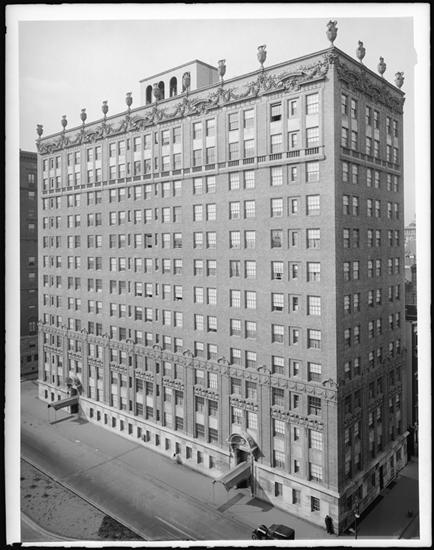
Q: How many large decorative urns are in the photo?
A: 13